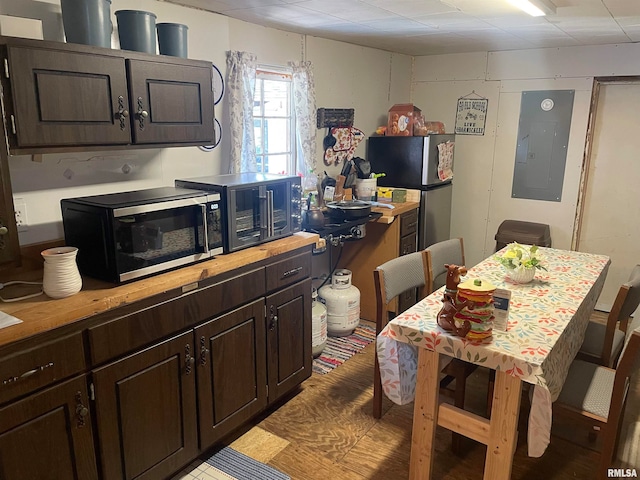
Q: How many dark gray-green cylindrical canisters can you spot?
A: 3